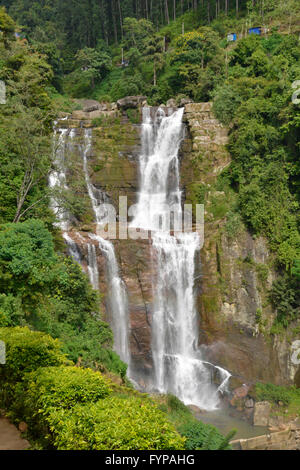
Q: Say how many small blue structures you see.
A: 2